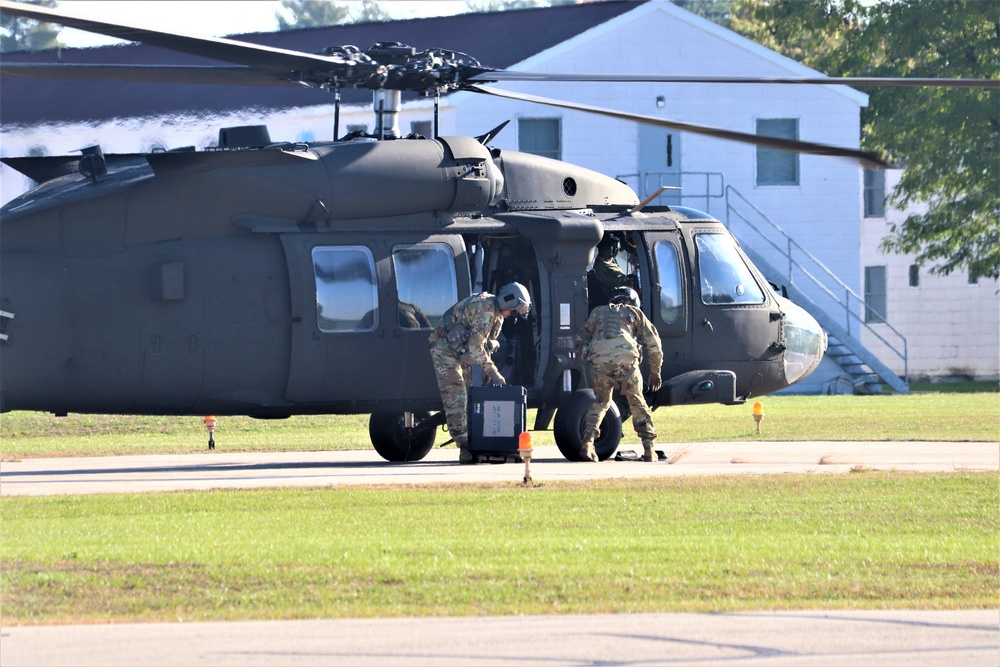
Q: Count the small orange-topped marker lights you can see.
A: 3